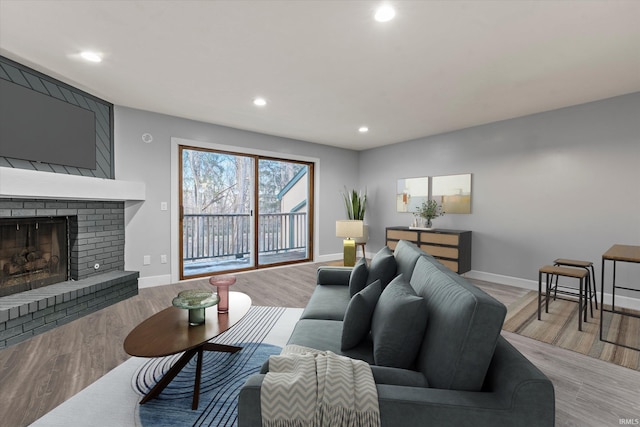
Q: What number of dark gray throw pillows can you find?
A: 4